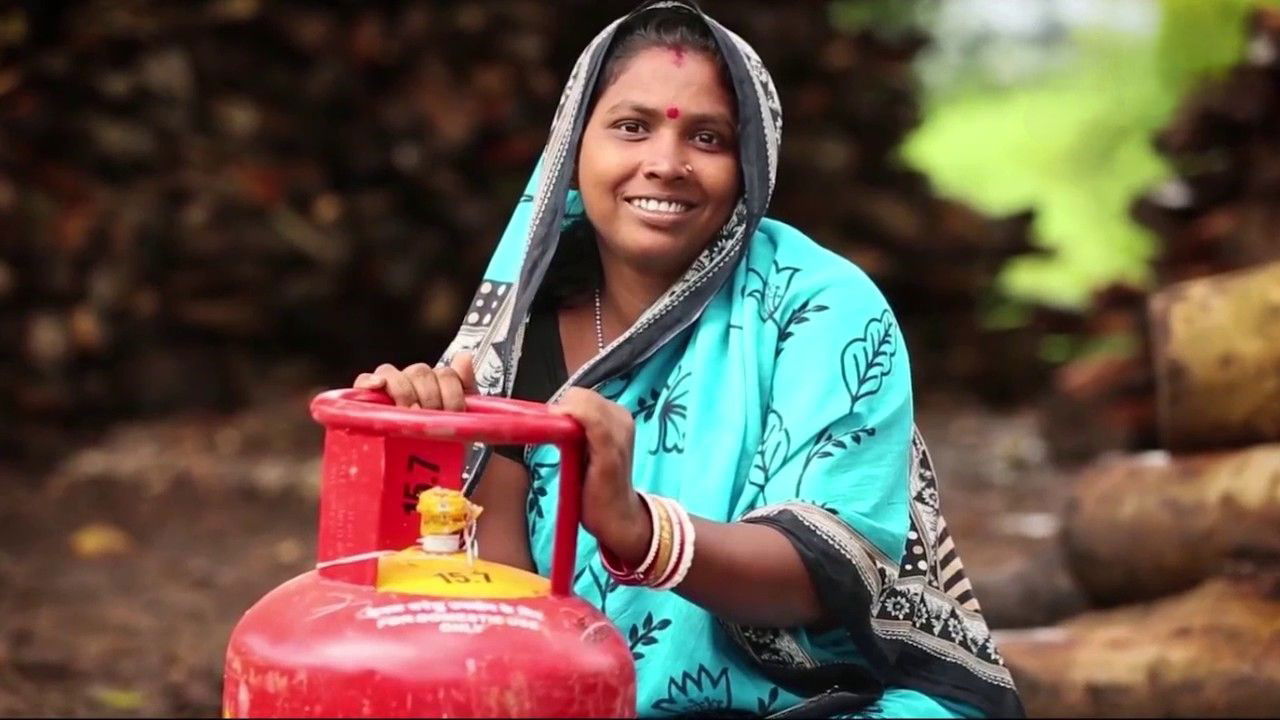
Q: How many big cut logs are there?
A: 3